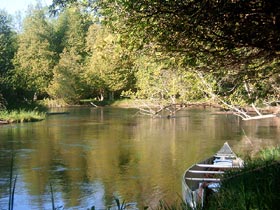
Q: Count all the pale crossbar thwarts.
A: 3